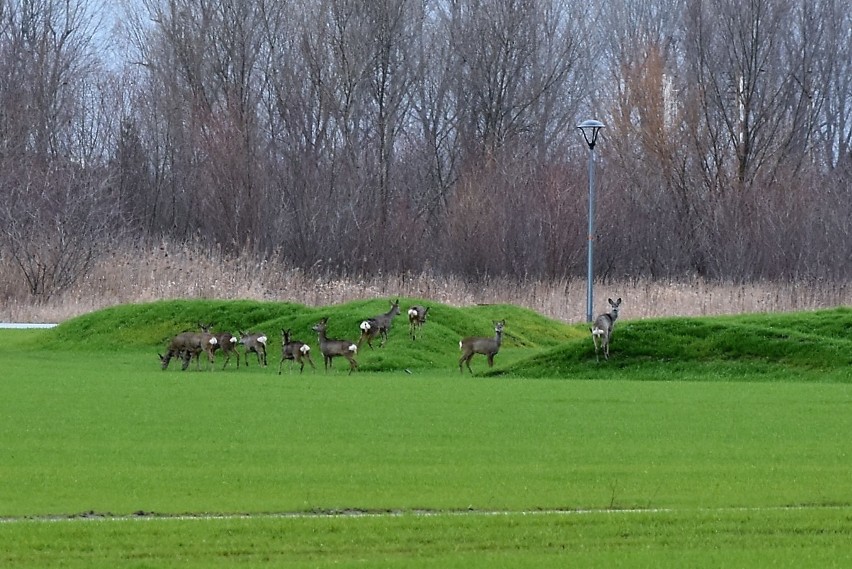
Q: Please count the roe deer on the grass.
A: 10